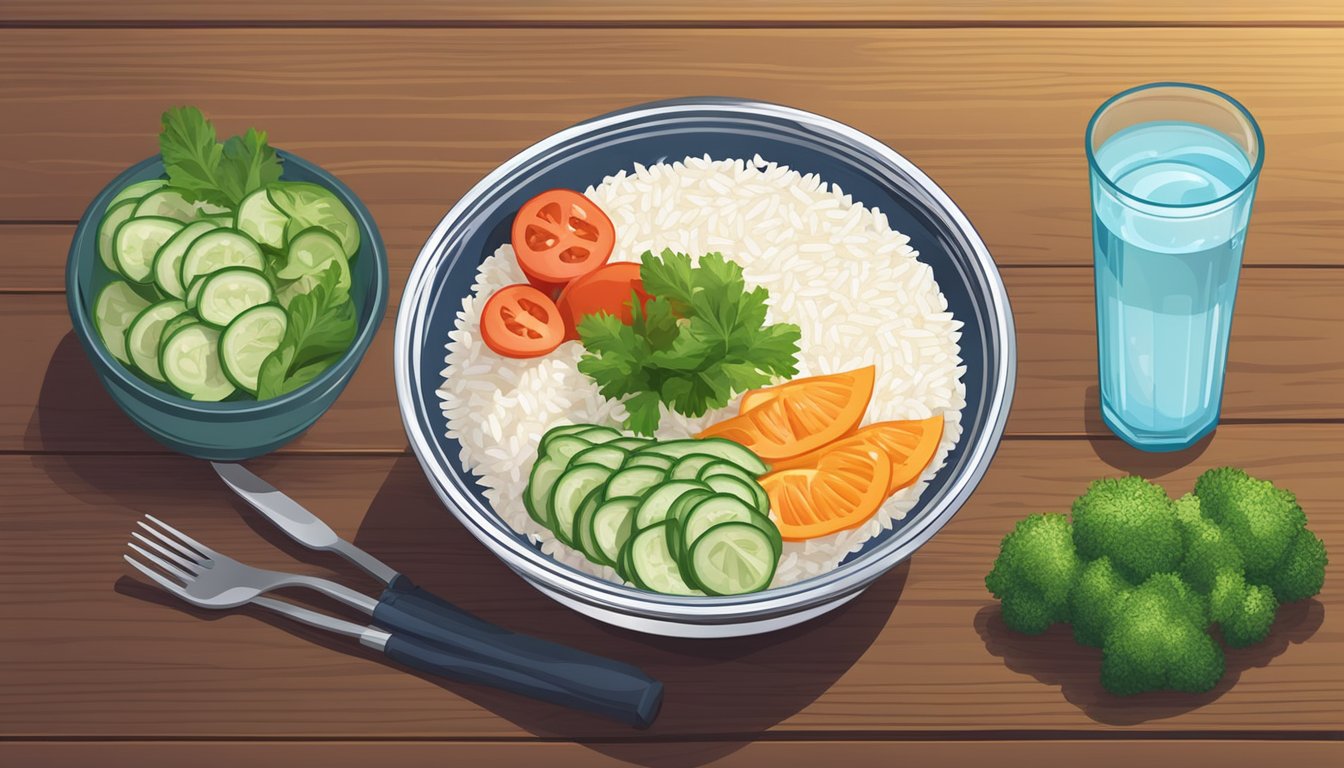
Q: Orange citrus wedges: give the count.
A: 3